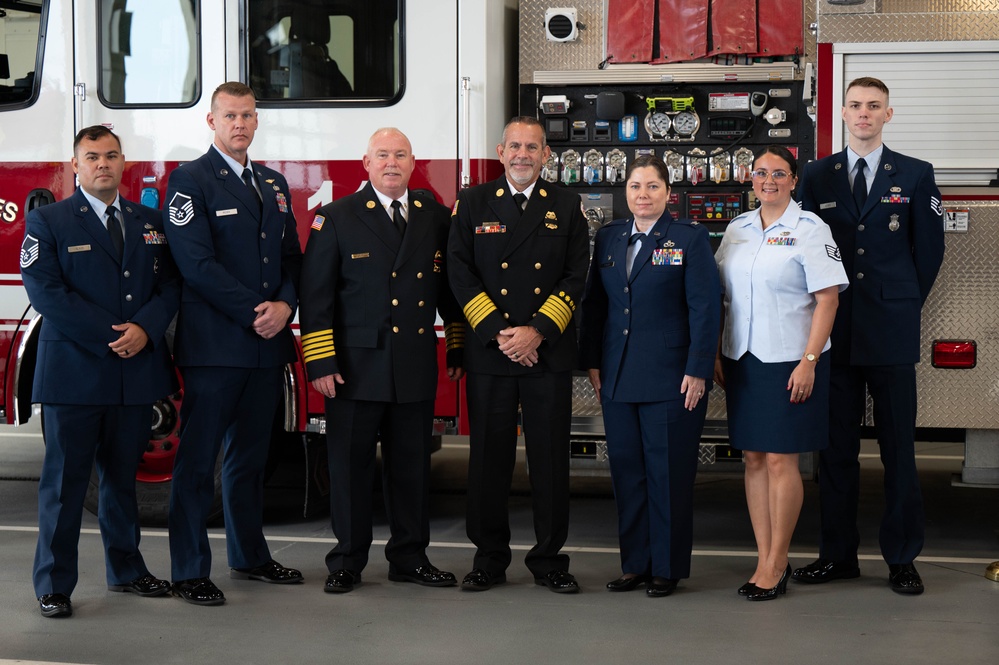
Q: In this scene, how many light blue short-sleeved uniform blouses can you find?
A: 1